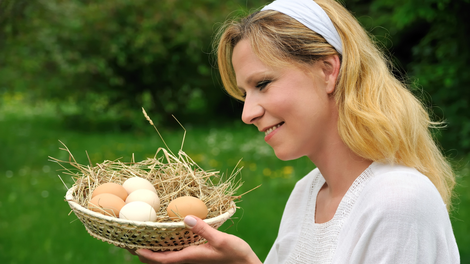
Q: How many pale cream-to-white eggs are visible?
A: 3